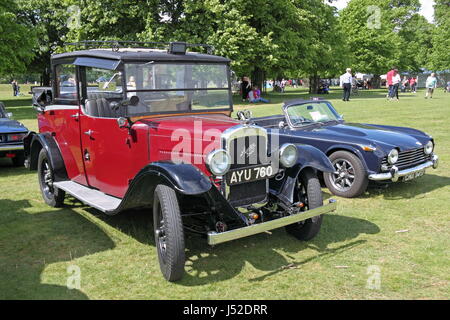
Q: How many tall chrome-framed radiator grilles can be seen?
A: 1